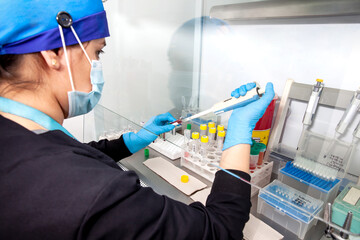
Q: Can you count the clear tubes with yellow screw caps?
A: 7